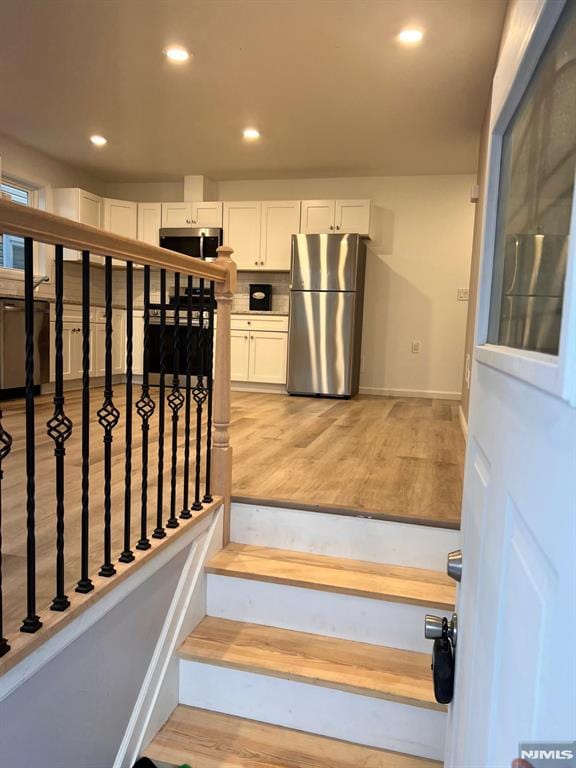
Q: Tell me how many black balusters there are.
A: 12